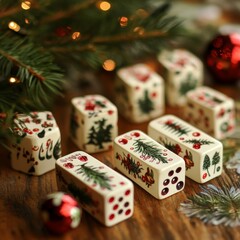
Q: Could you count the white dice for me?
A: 8